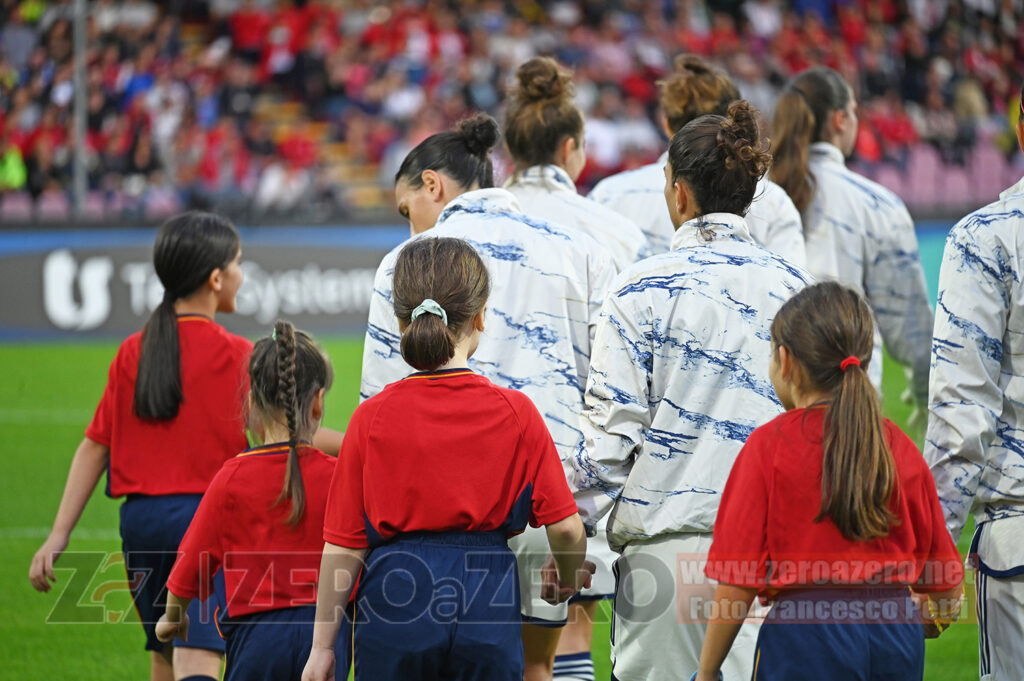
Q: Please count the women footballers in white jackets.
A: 6